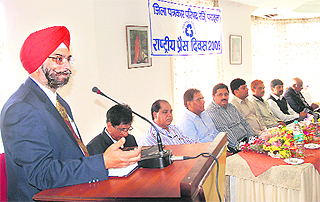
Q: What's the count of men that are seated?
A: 8